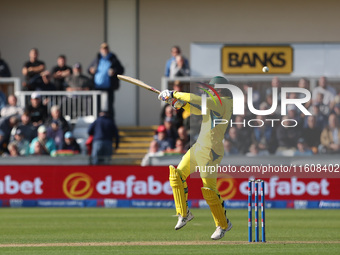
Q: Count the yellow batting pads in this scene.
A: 2